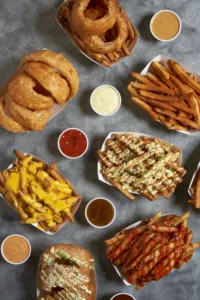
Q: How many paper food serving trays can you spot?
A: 8